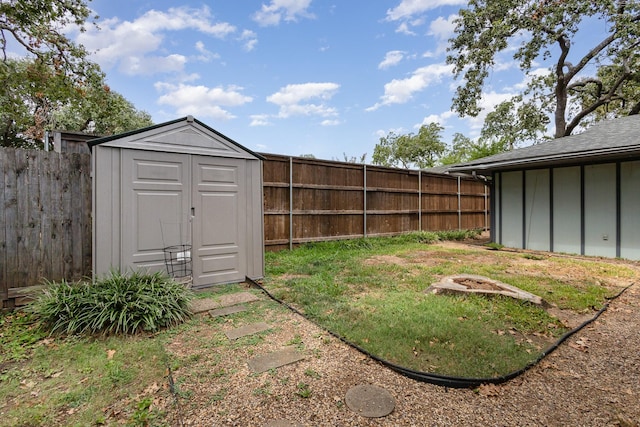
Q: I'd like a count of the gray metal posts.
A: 5